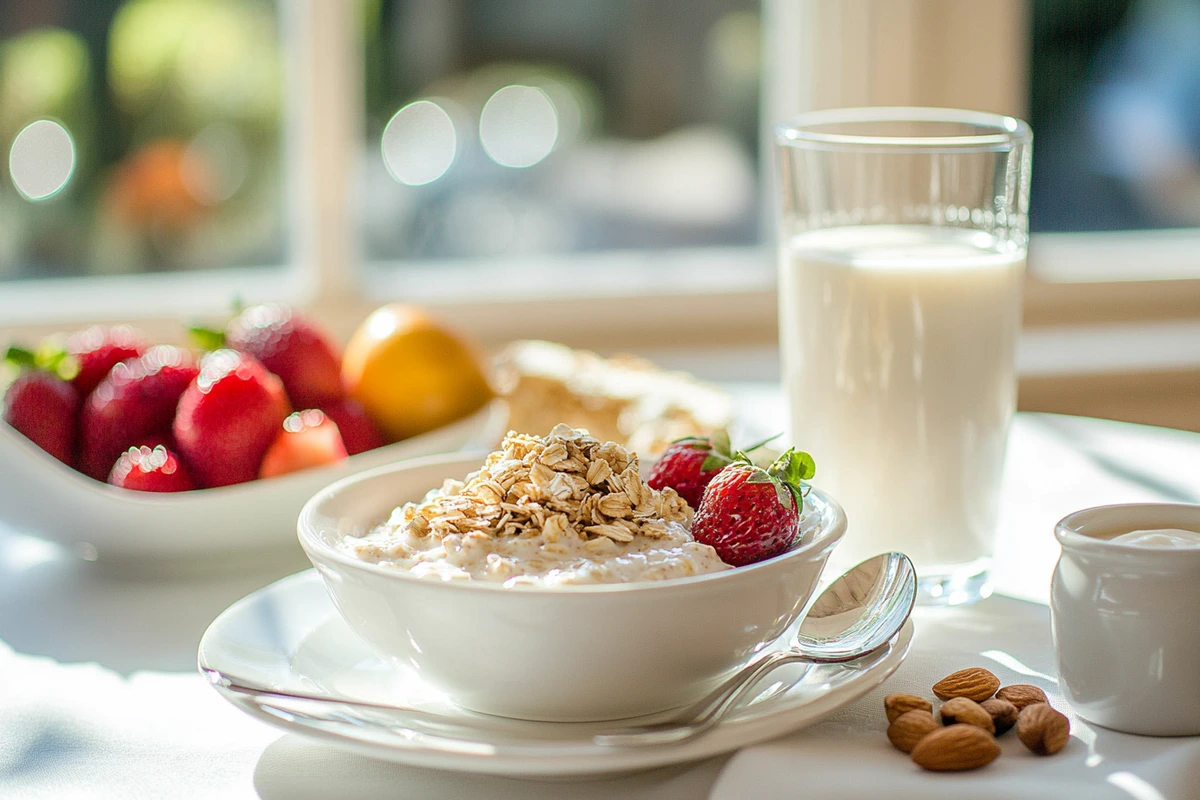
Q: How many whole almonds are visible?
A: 8